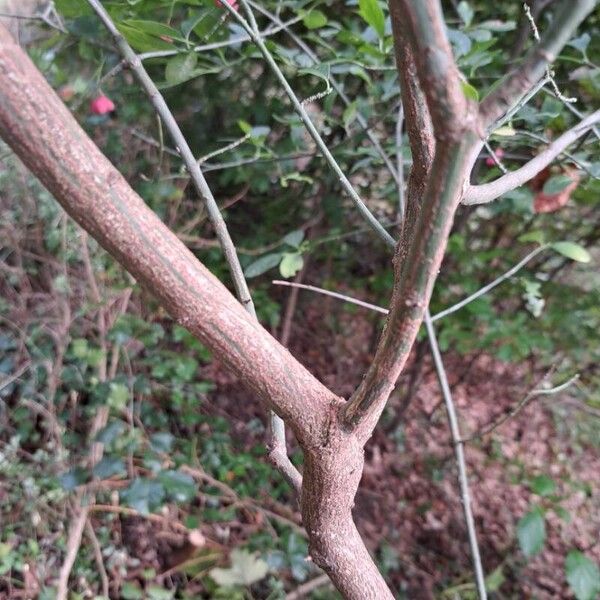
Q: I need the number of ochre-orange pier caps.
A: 0